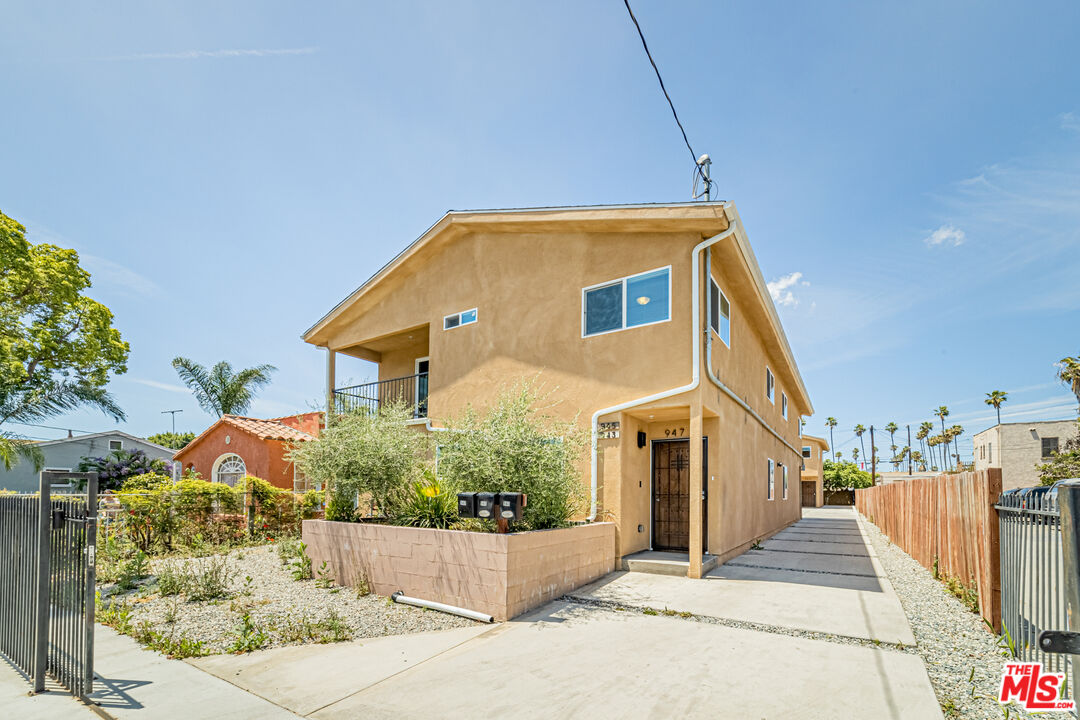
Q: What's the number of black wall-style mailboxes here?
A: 3